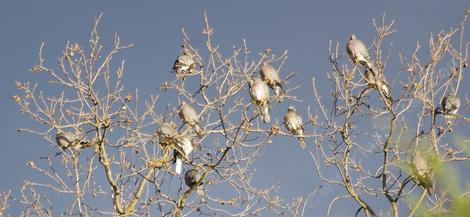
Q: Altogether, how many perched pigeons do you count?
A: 13